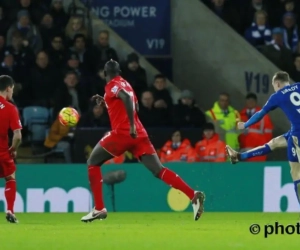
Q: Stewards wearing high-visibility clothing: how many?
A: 4